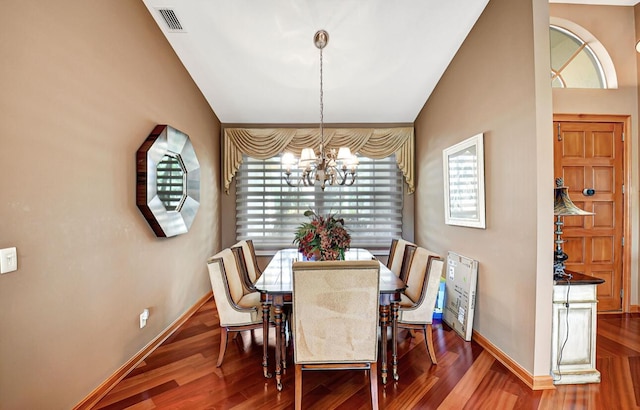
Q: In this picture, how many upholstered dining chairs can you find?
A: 5